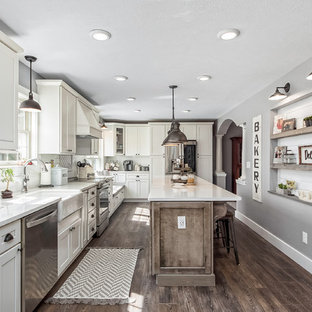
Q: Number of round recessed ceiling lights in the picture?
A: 8